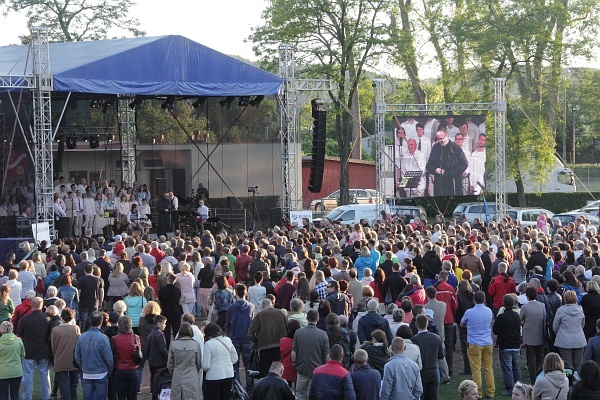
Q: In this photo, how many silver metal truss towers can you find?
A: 5